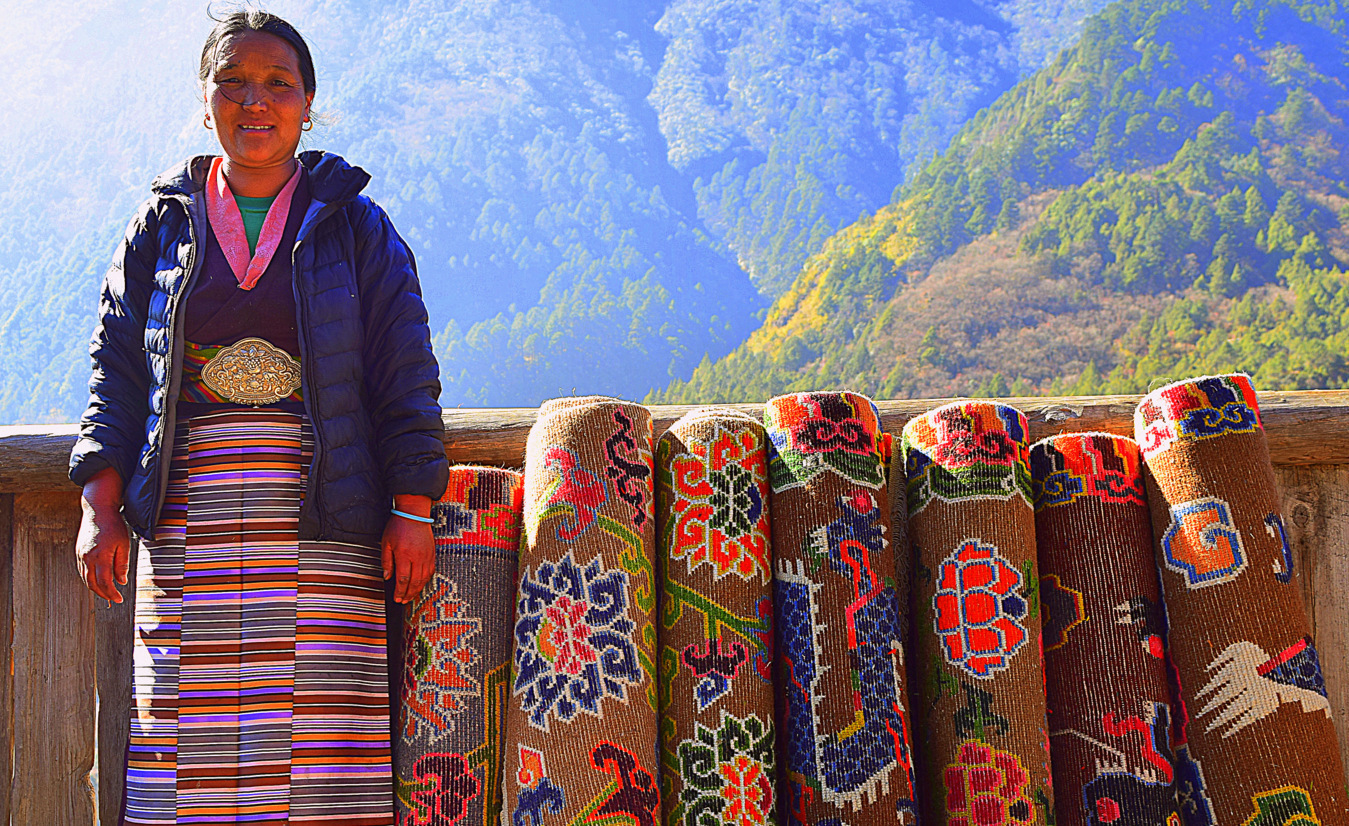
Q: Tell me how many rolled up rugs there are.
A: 7